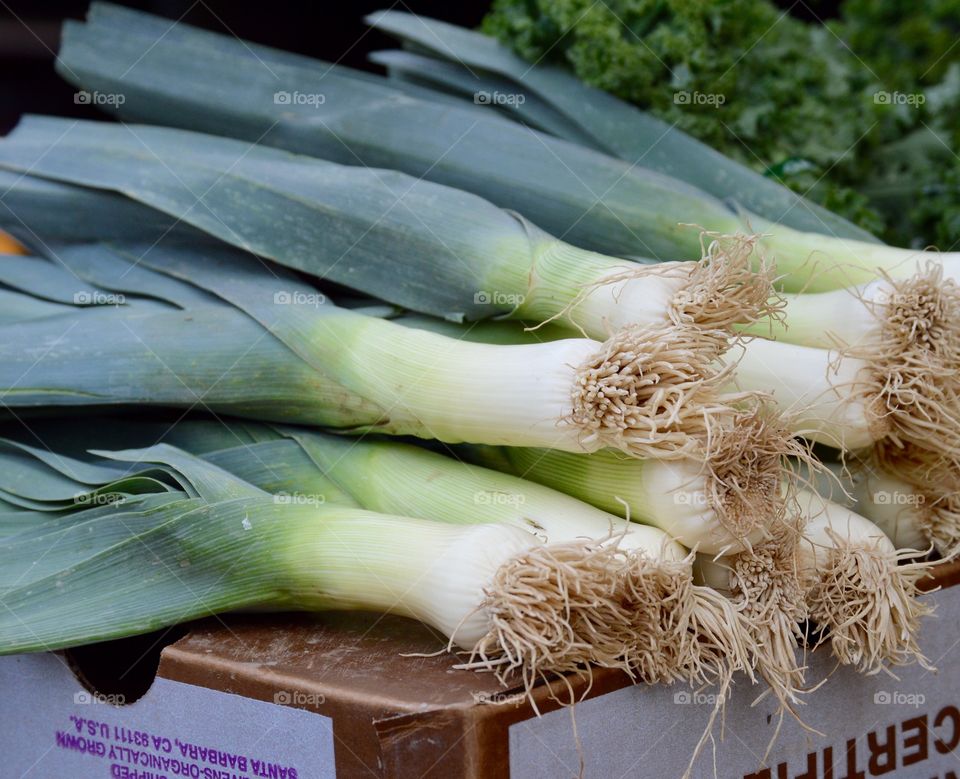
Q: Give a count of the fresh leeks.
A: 11